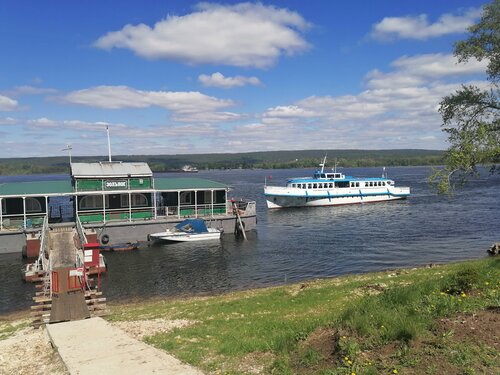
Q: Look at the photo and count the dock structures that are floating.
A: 1